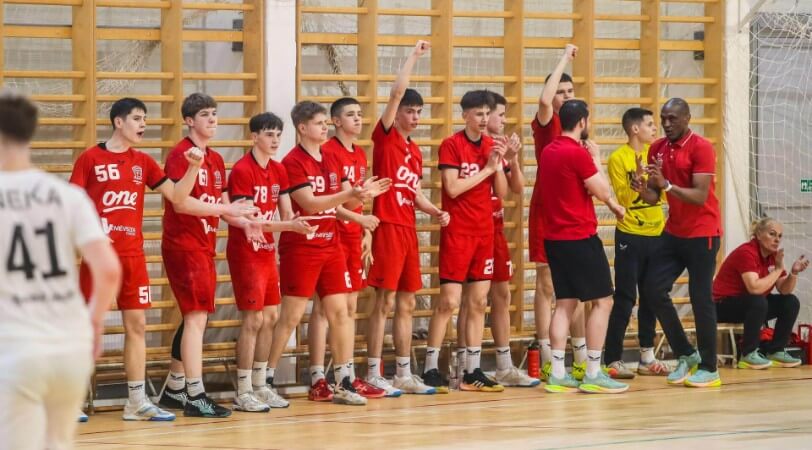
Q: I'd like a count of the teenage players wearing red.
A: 9